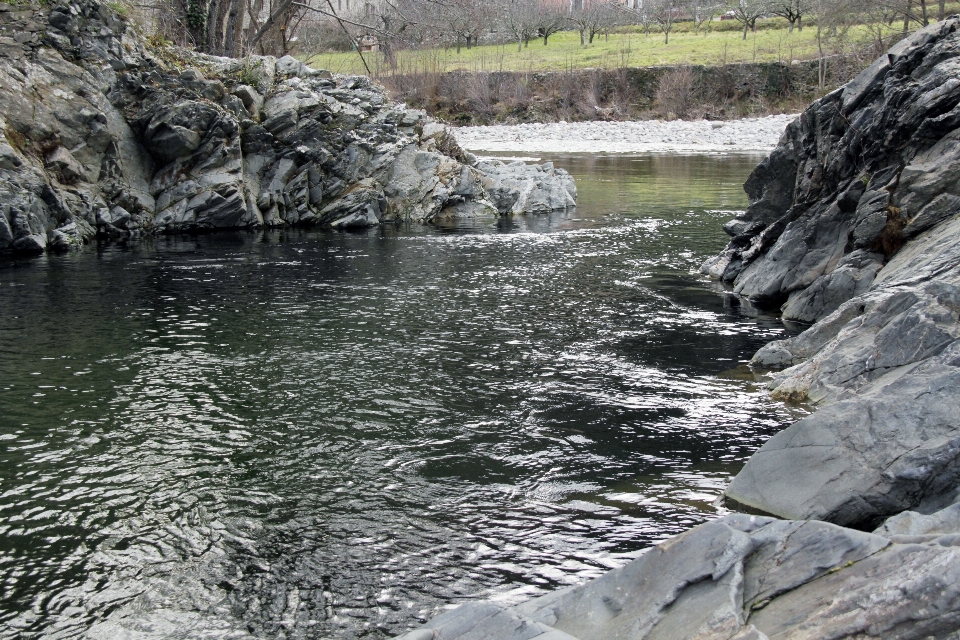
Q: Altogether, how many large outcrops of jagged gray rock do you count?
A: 2